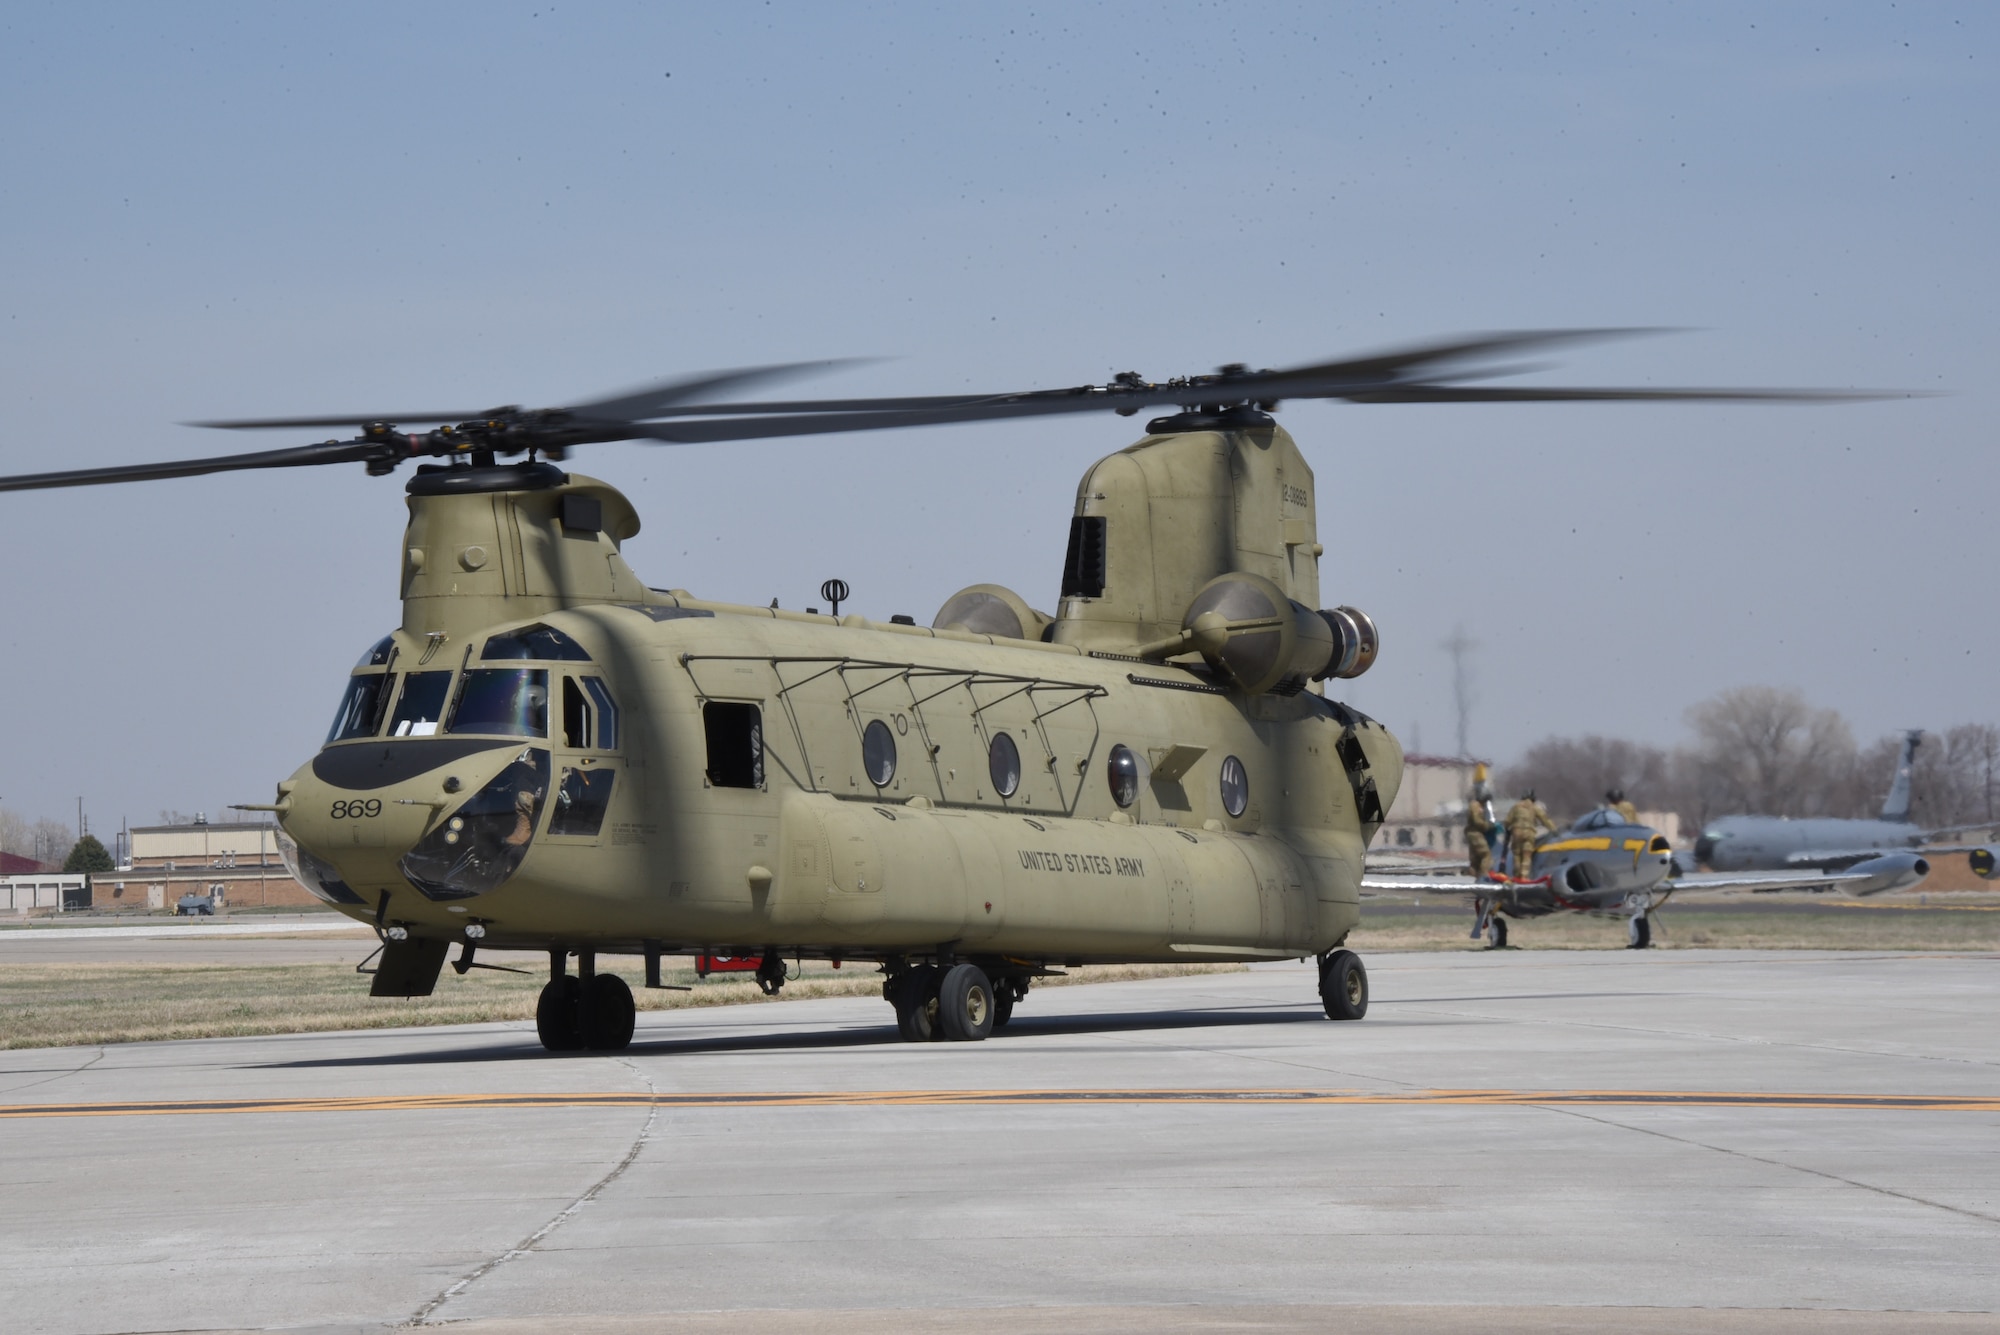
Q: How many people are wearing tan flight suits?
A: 3